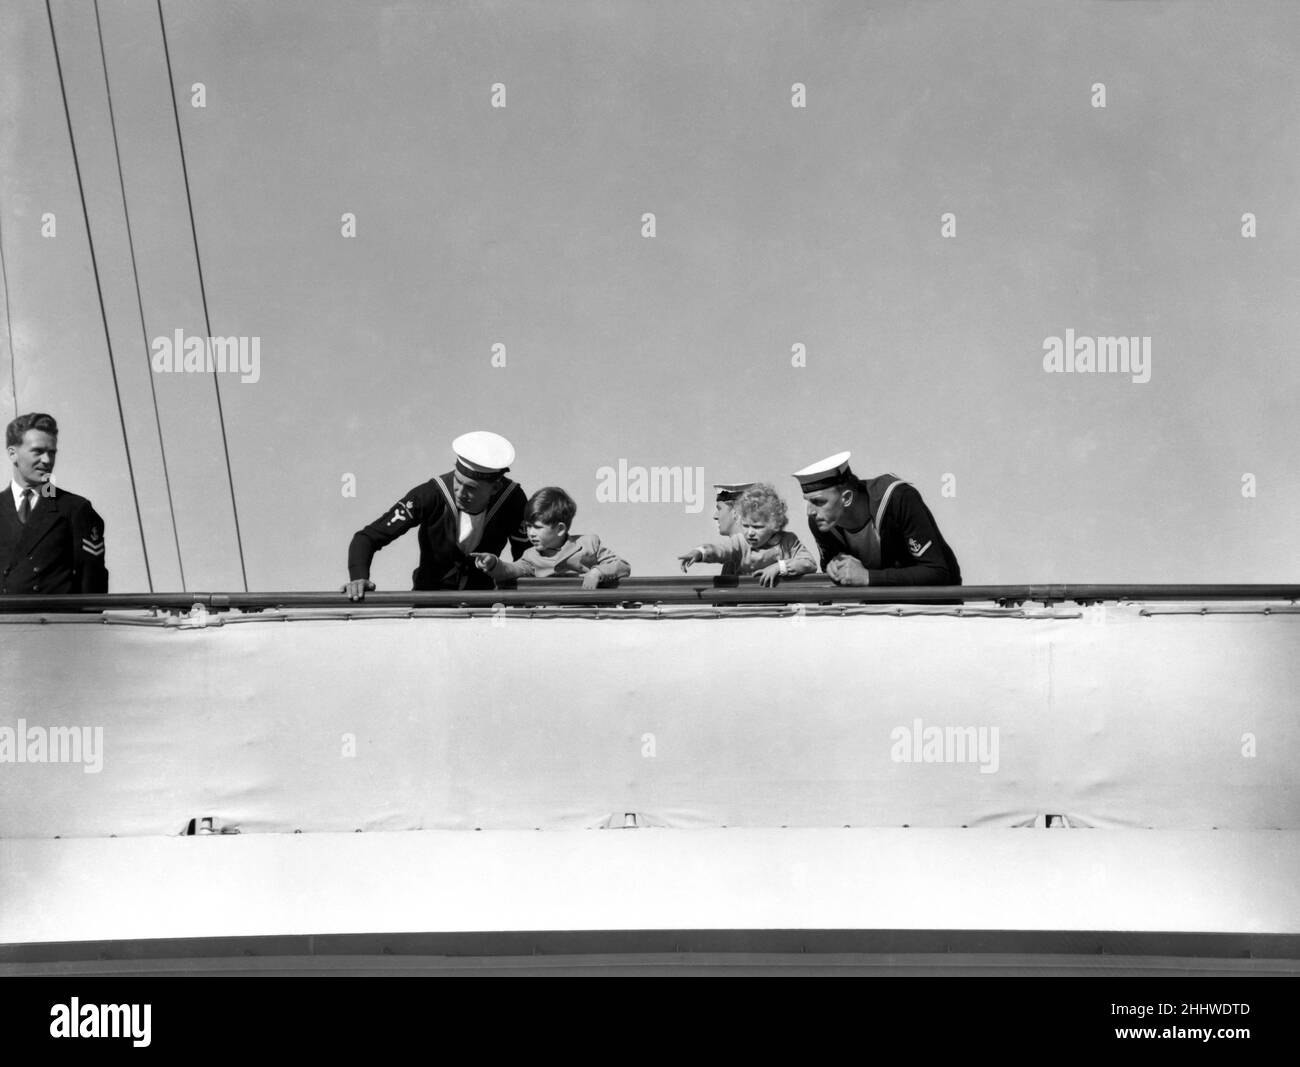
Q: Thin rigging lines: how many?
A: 4